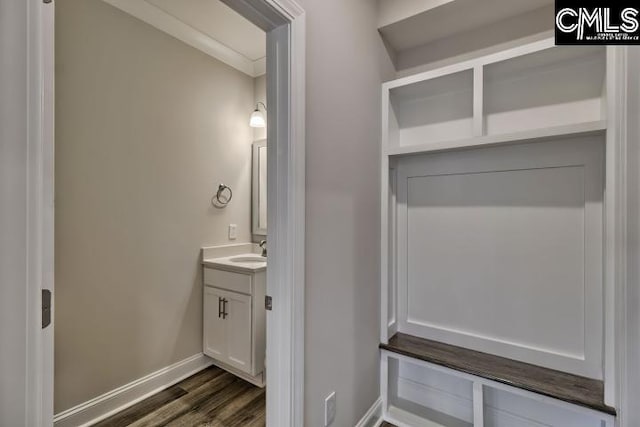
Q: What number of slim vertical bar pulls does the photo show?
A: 2